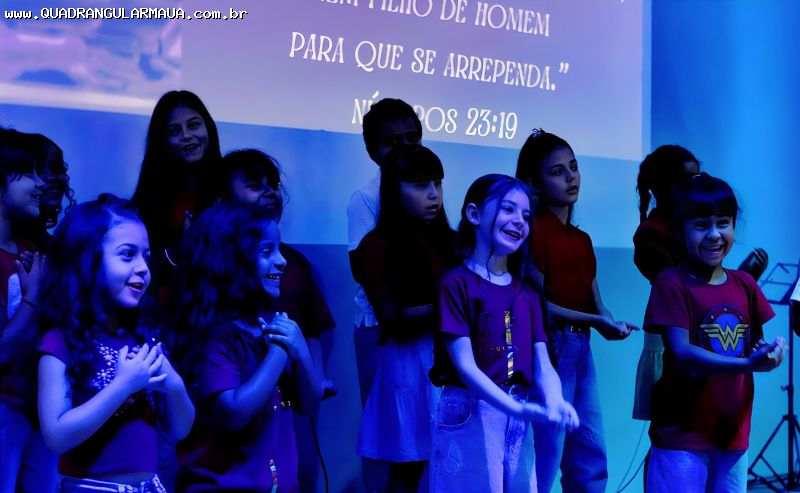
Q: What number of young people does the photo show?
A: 12